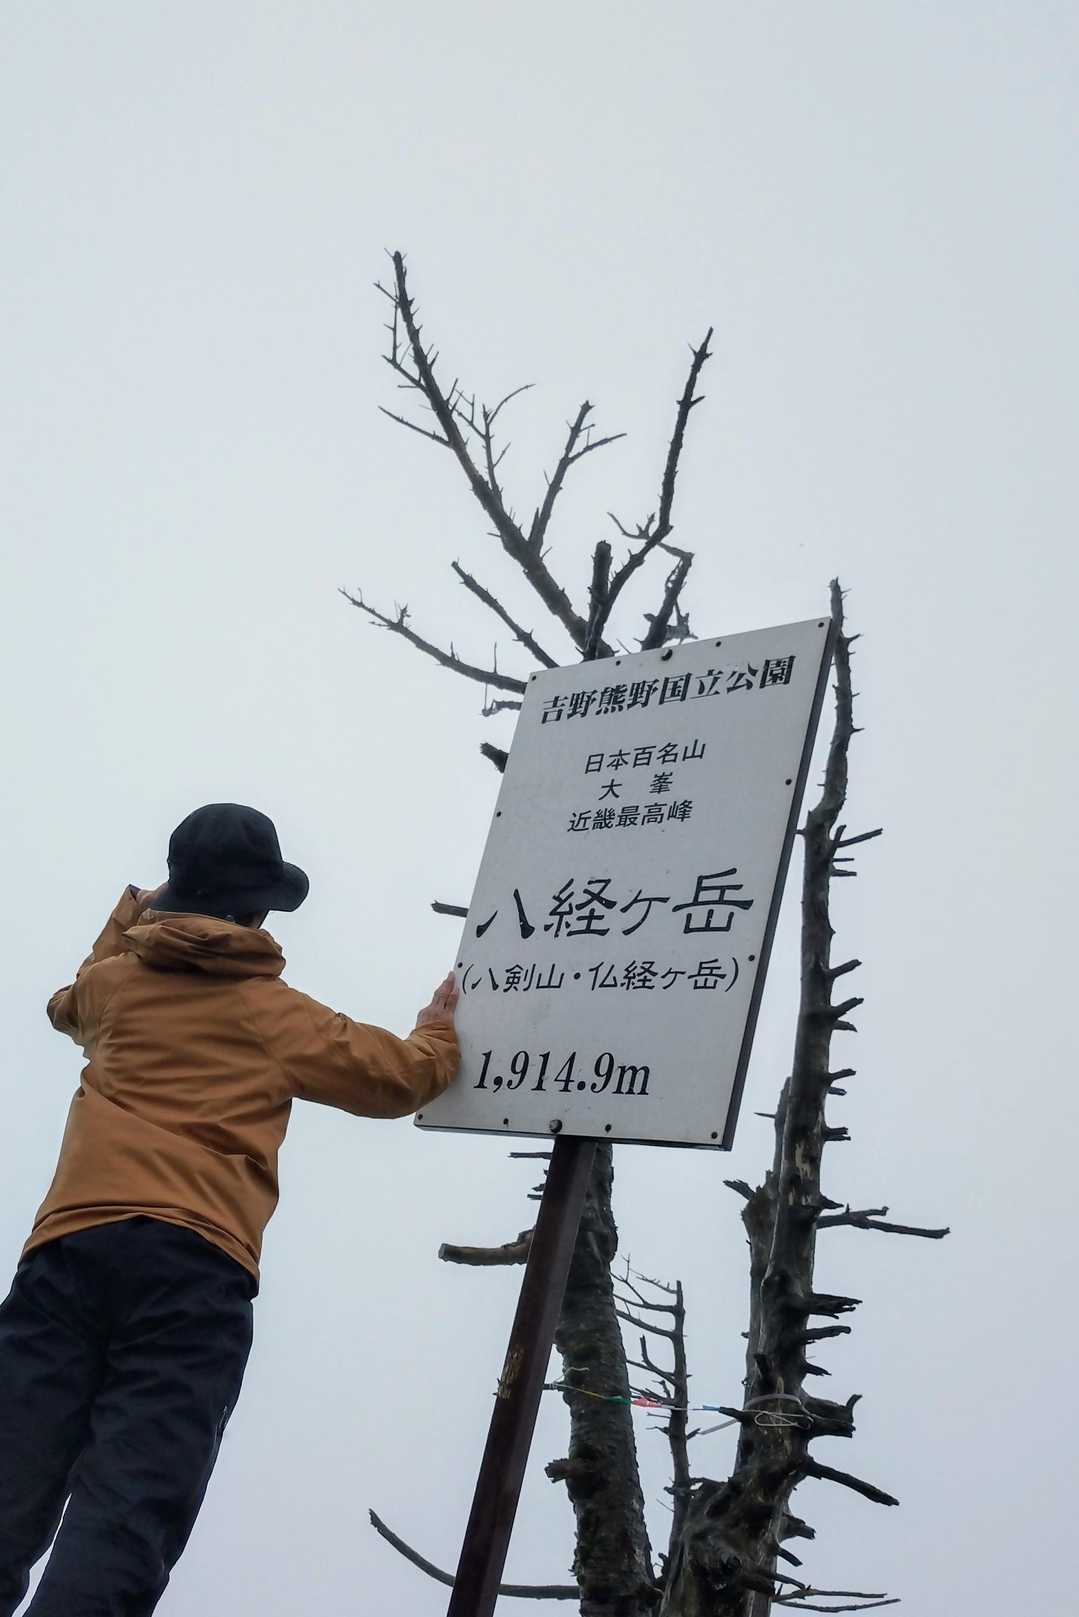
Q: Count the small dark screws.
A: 12